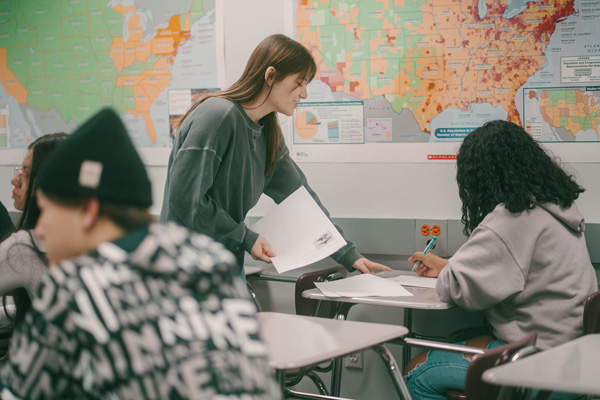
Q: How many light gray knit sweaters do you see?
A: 1